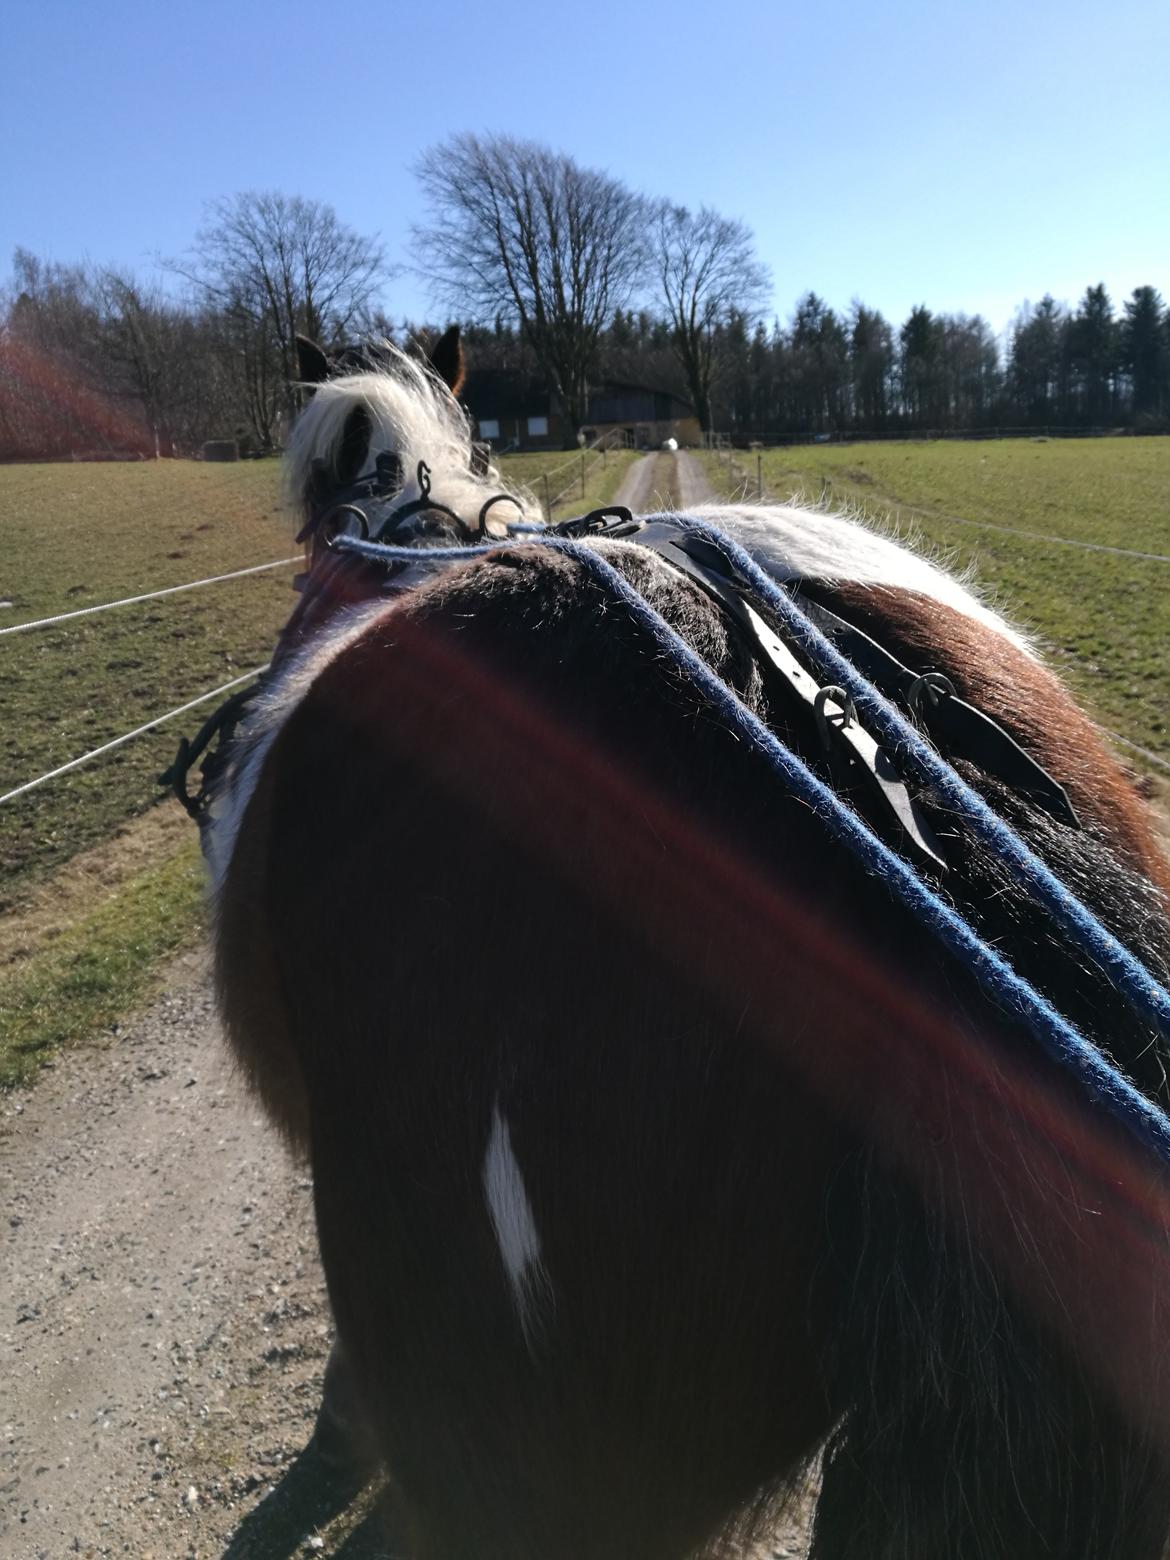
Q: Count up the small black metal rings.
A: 2